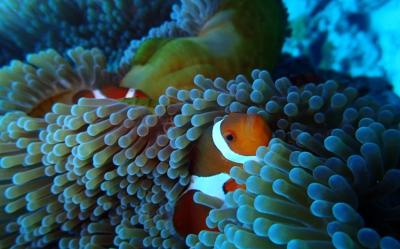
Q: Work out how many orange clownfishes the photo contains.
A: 2